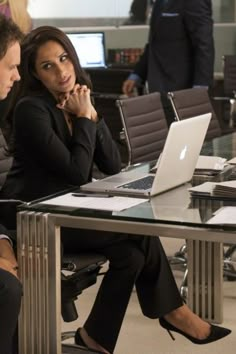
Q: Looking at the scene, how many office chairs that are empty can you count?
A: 3